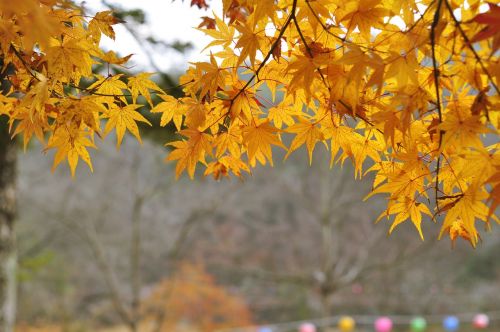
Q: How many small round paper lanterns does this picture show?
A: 7